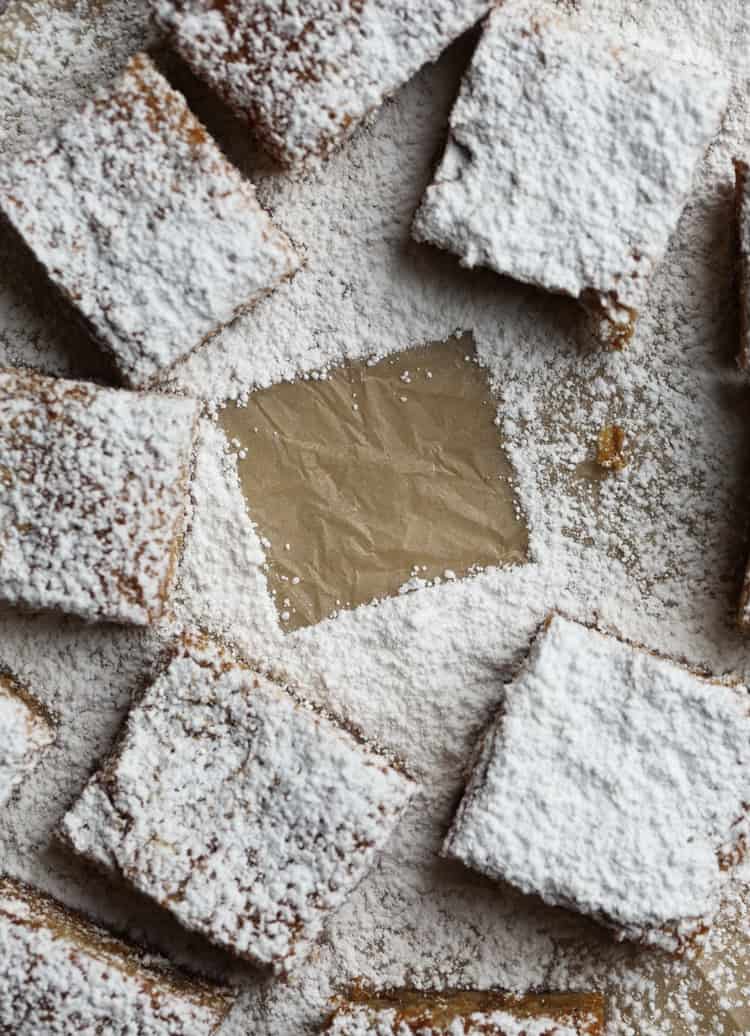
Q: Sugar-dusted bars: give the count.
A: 11